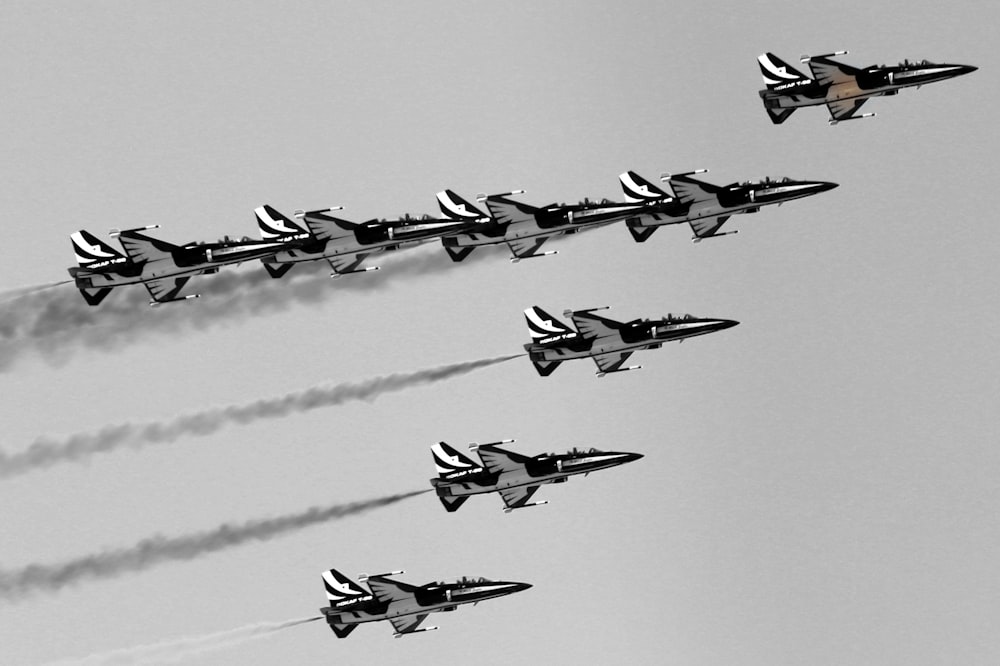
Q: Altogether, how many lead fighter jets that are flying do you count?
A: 1